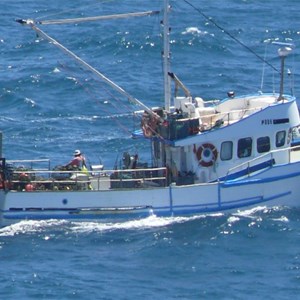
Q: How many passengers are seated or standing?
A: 1